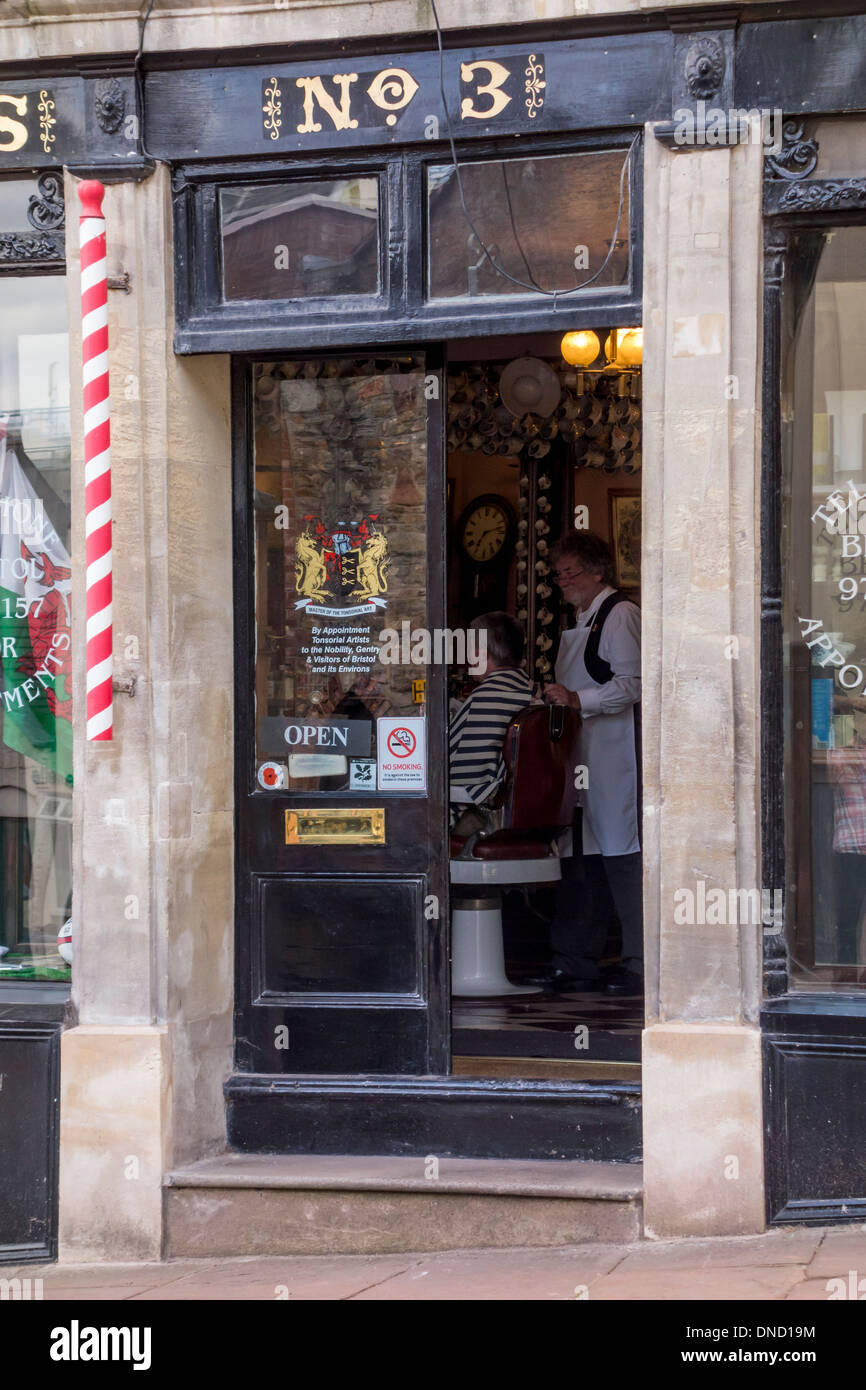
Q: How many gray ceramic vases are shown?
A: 0